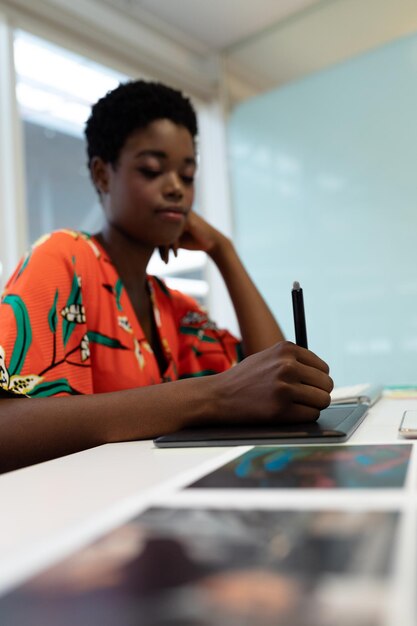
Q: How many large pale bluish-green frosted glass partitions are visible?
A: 1